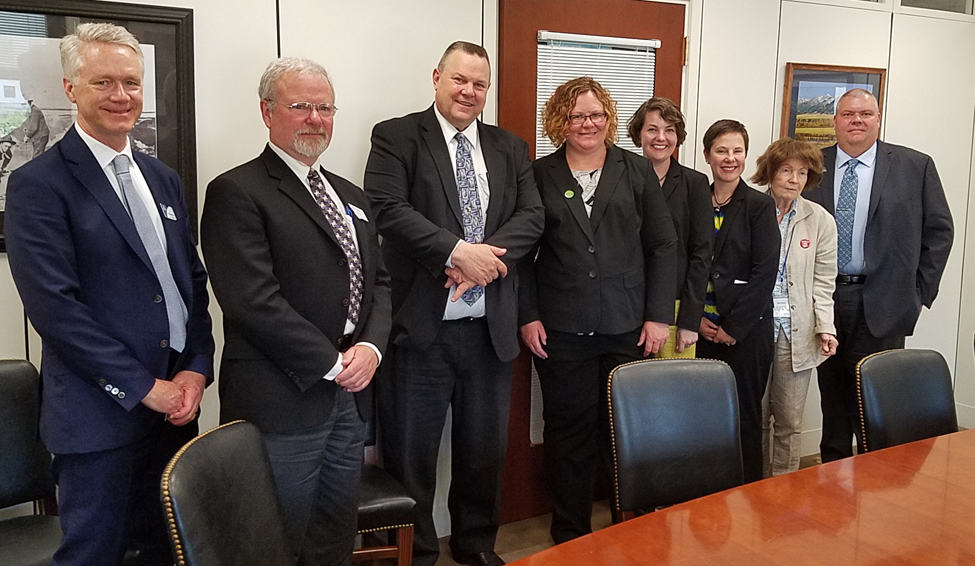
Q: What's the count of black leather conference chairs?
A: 5